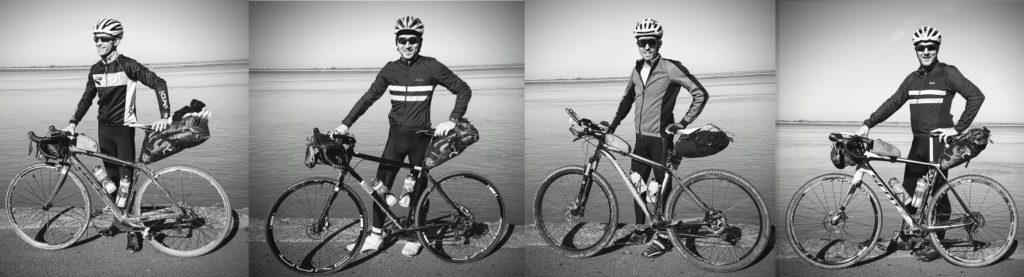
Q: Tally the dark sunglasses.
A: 4